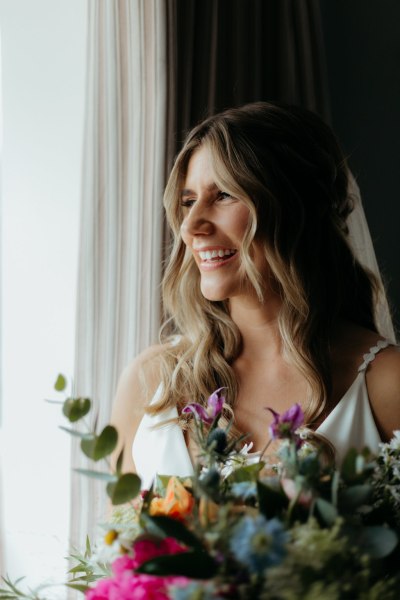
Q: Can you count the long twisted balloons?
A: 0